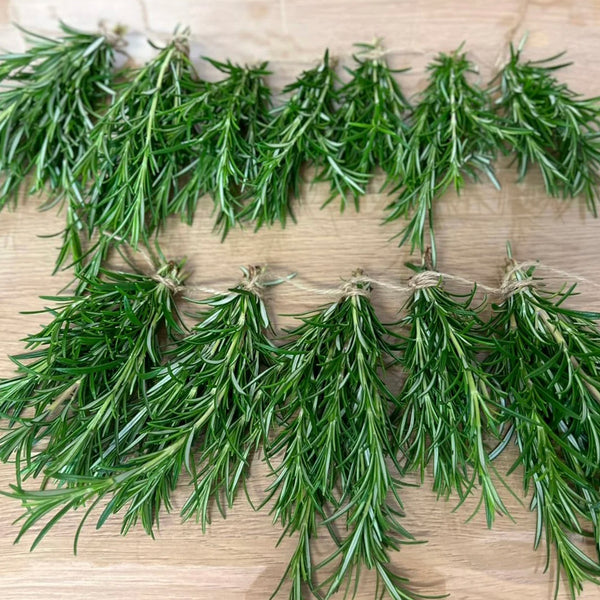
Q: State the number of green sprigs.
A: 12